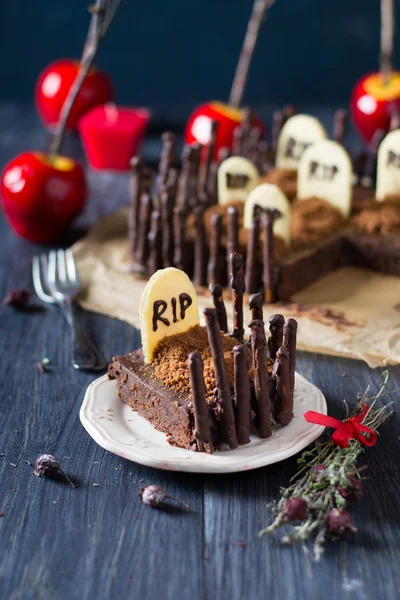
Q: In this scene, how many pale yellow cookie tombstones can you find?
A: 6